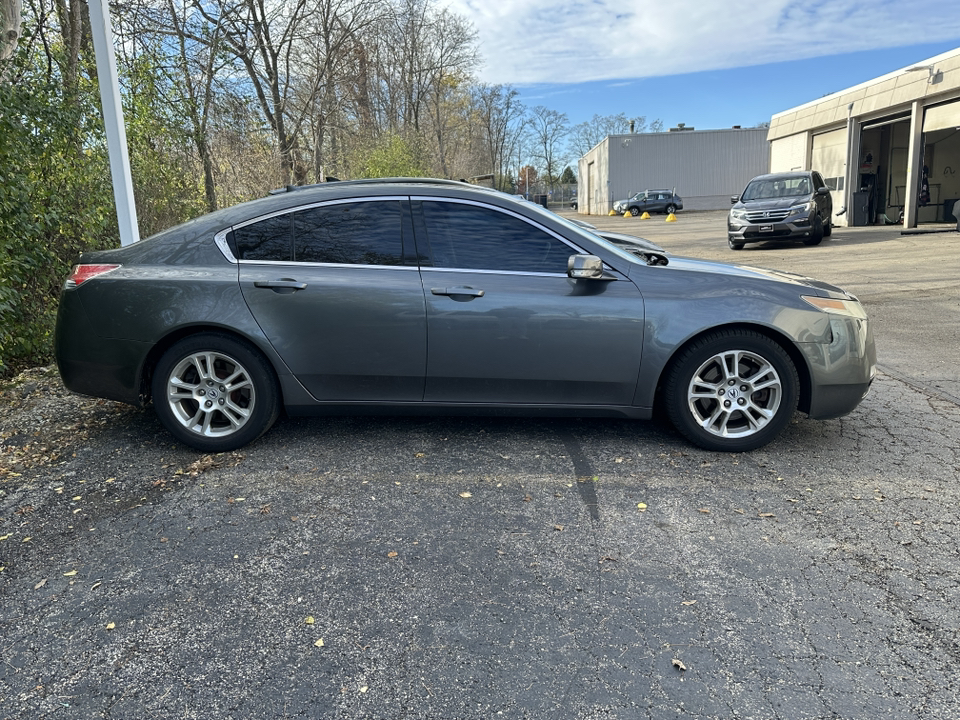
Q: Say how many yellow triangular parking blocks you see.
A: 4